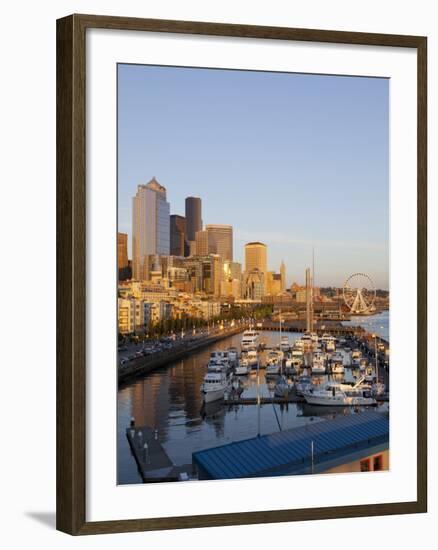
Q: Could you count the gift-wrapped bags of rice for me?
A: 0